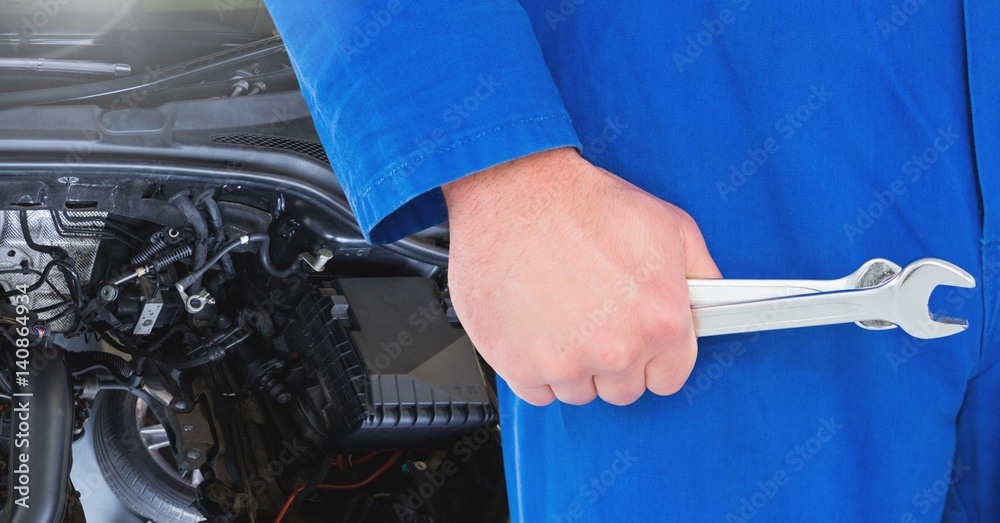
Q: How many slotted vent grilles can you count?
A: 1